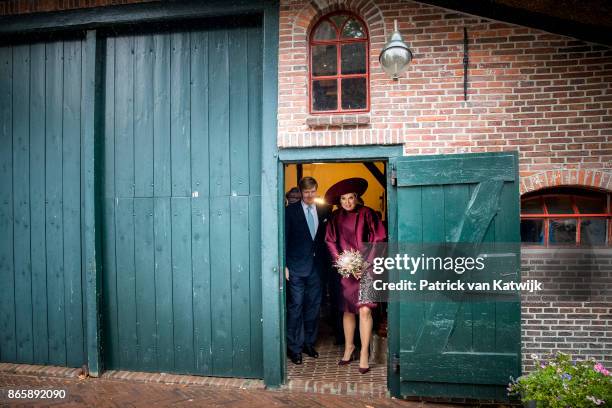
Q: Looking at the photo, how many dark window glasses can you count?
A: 13